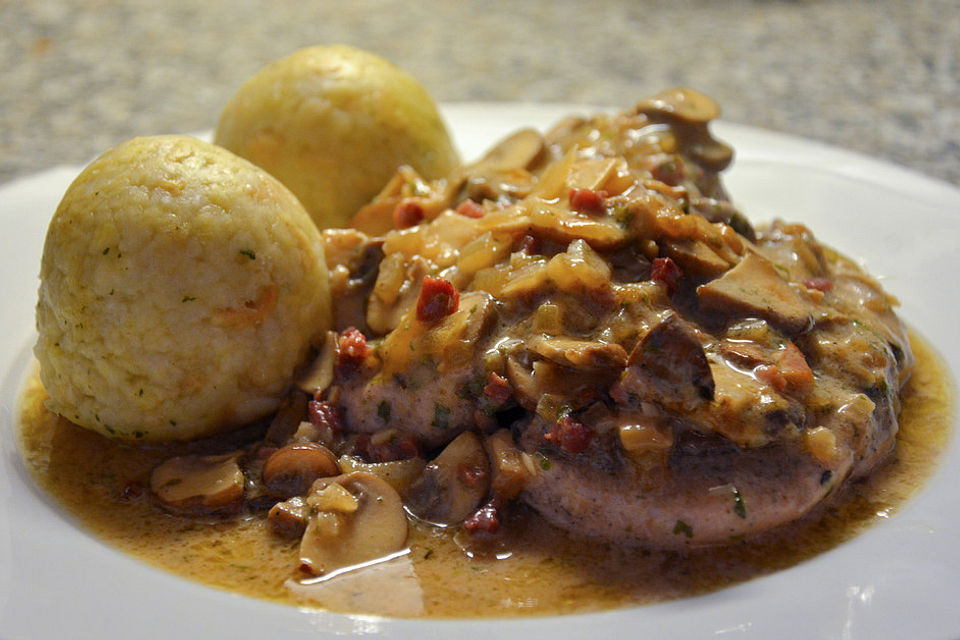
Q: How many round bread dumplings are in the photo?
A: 2